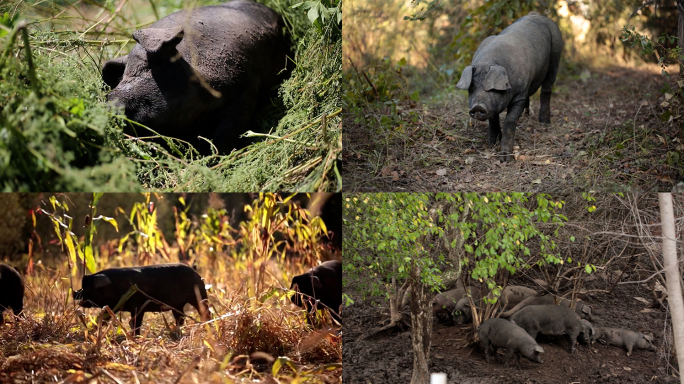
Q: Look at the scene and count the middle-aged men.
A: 0